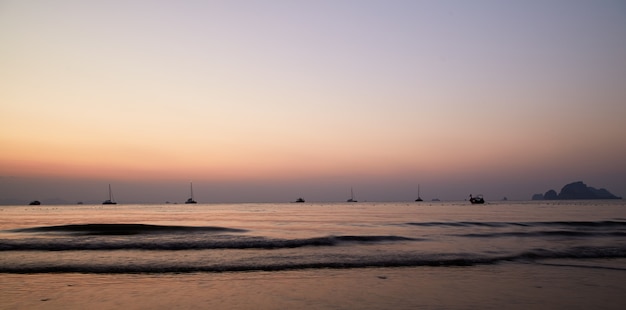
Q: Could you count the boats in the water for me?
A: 7